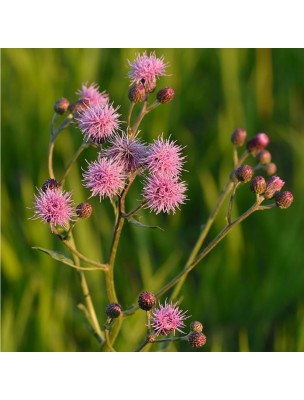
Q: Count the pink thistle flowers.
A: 9